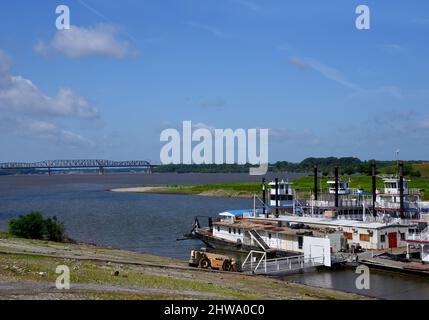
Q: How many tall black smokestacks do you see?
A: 6